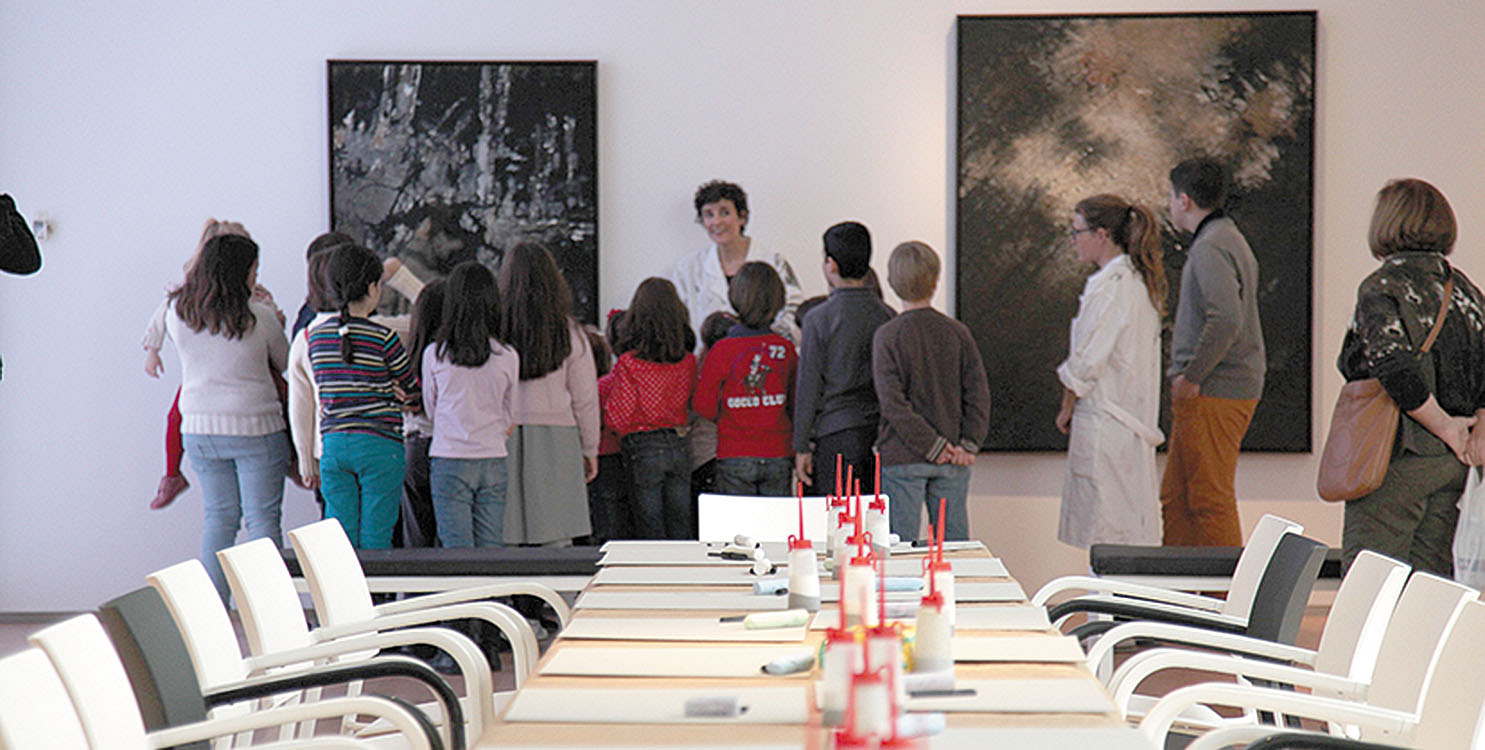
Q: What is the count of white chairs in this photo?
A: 10